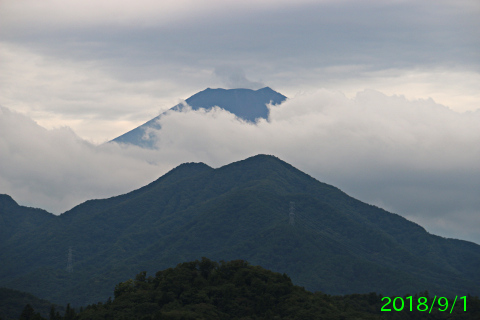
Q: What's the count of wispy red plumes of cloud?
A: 0